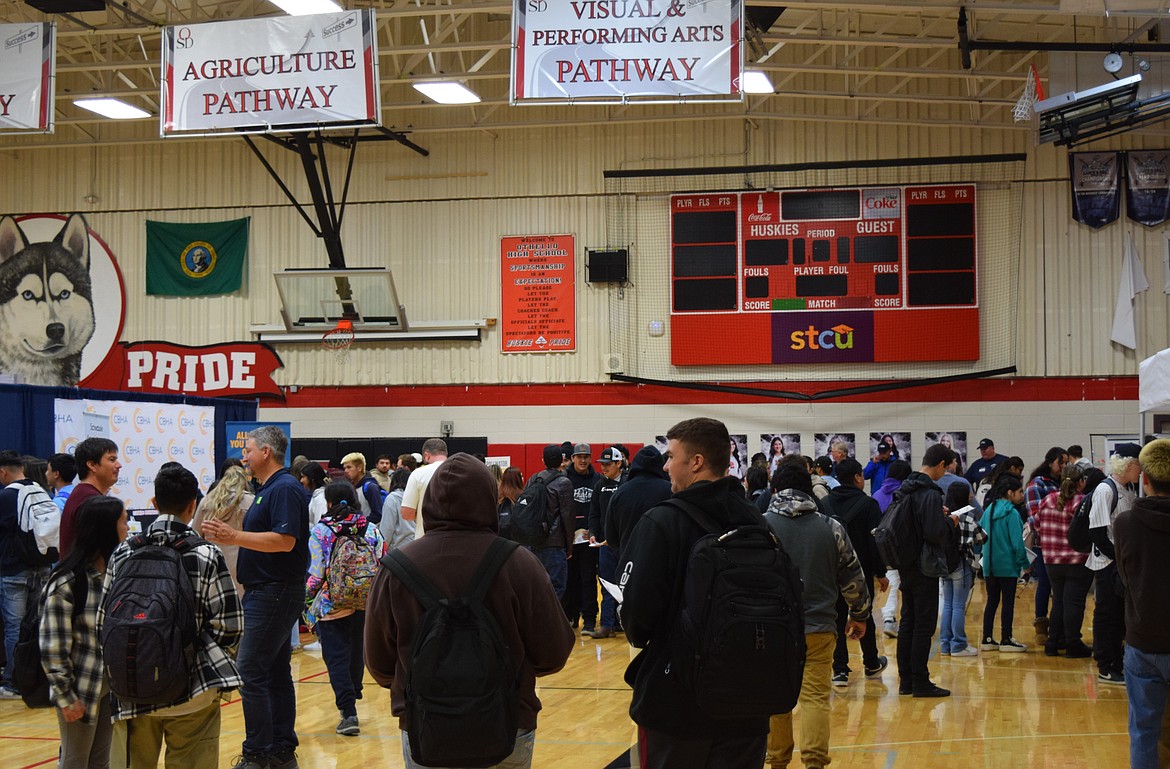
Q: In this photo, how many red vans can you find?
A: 0